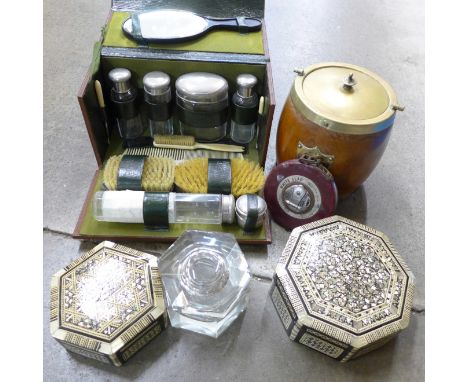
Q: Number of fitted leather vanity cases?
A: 1